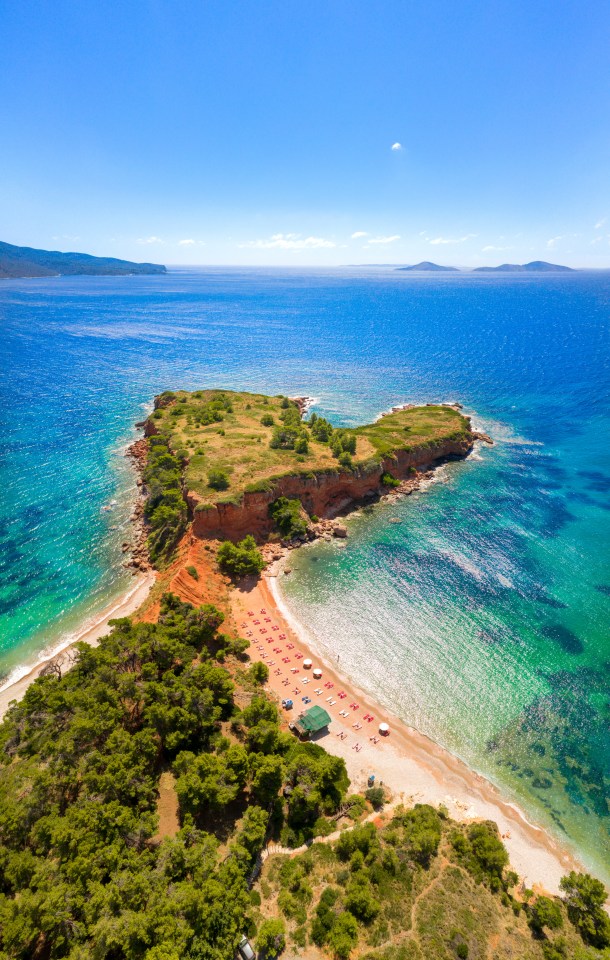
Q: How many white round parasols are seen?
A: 3